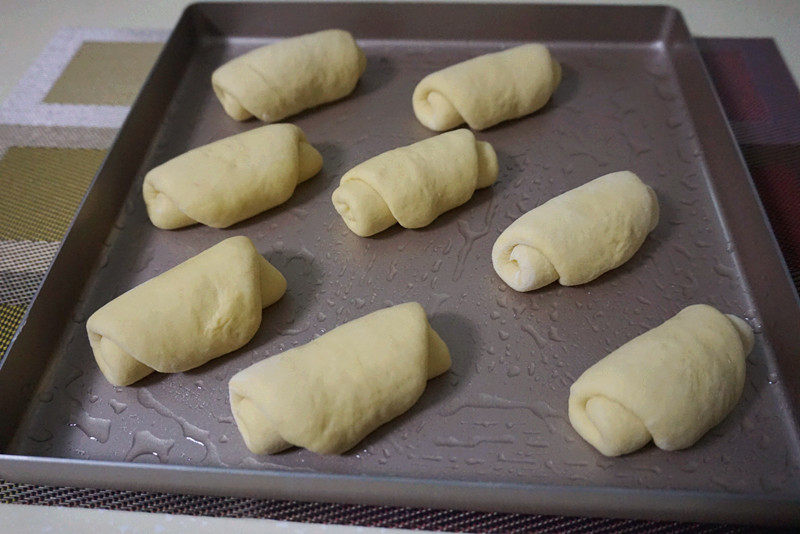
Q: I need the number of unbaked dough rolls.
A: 8